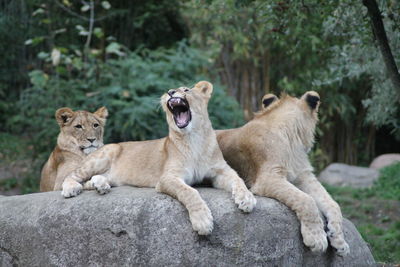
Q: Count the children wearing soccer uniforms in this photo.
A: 0